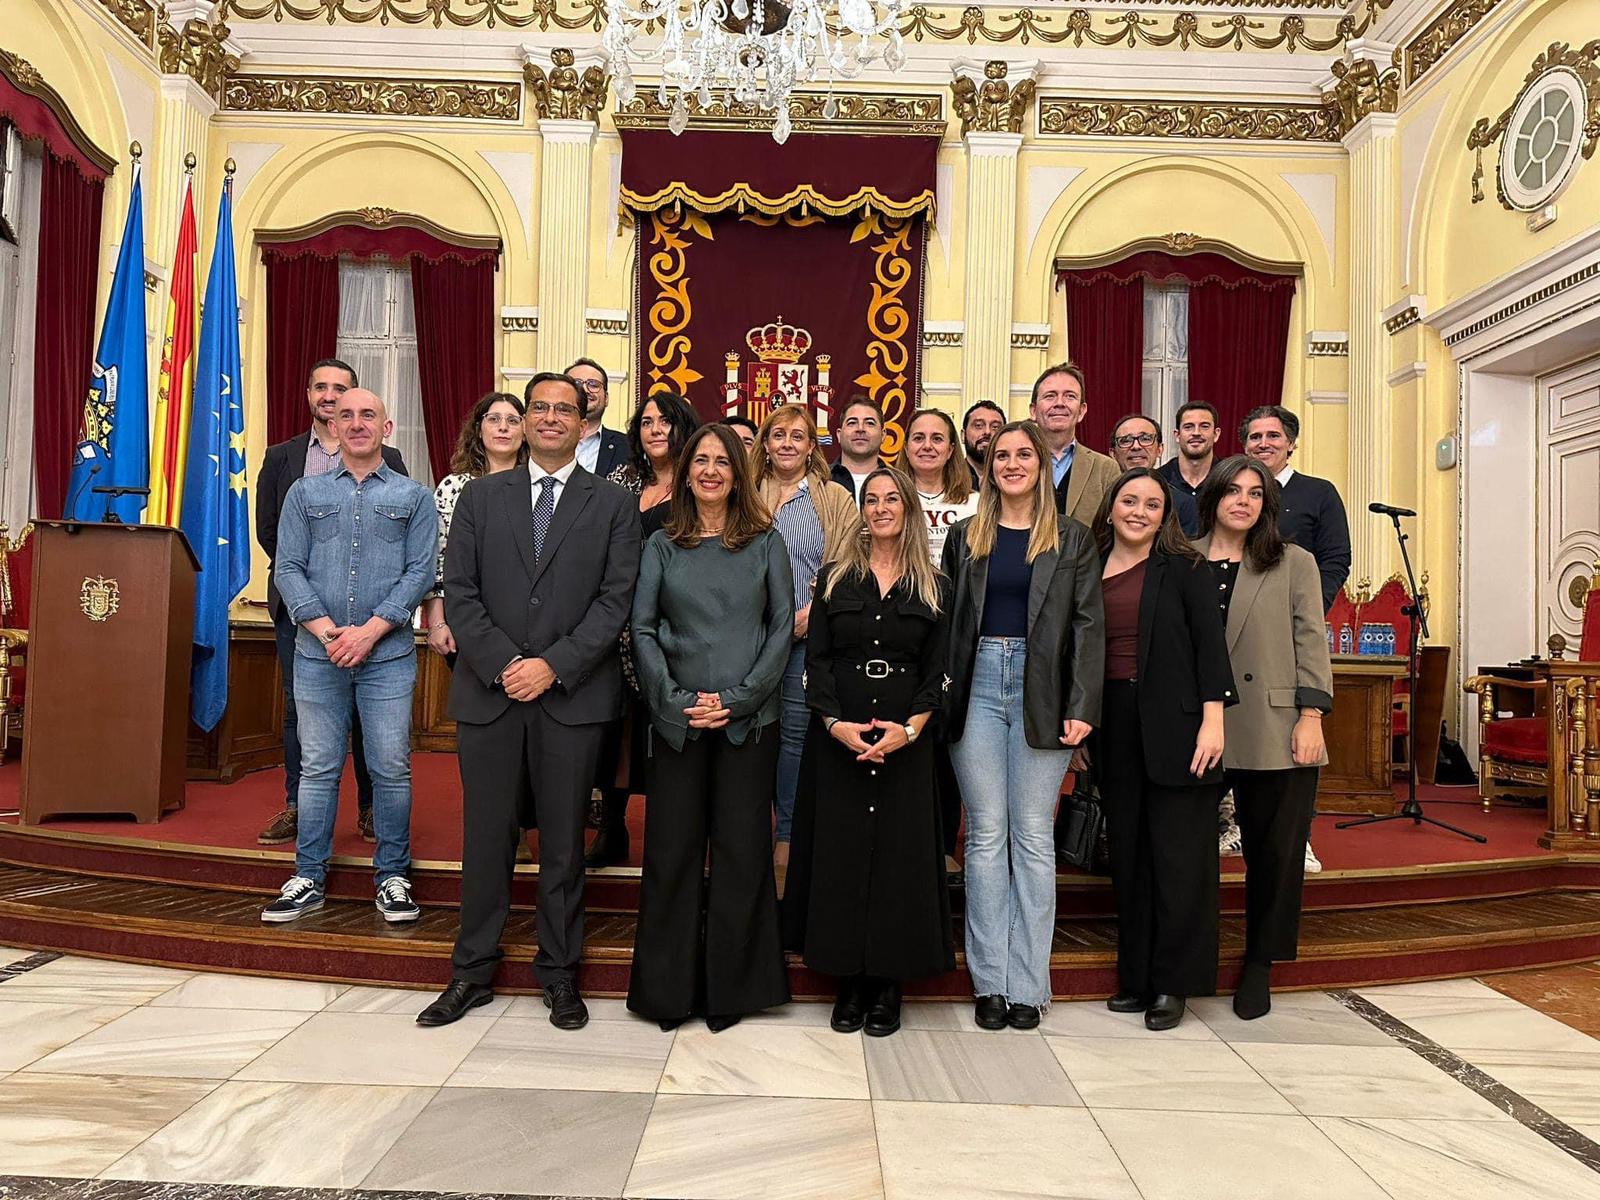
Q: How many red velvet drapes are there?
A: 5